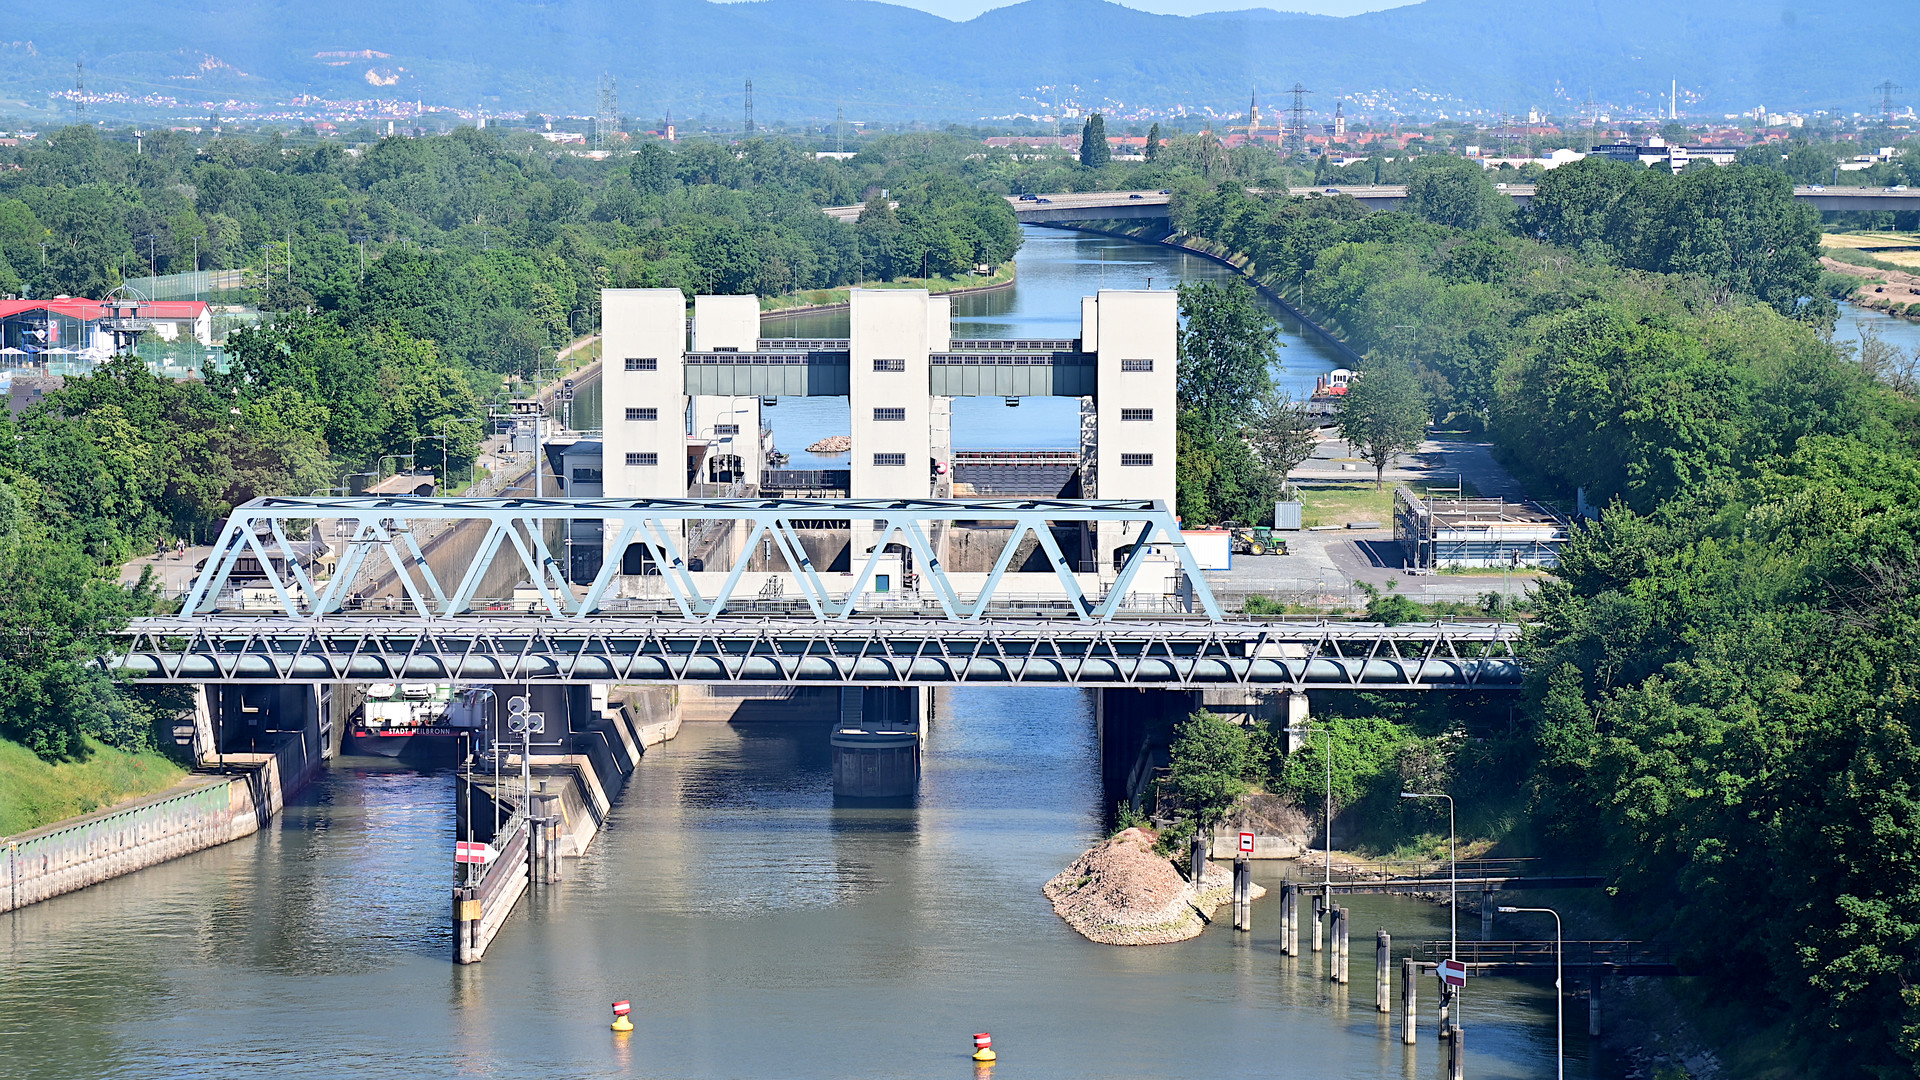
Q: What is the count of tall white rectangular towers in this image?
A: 6